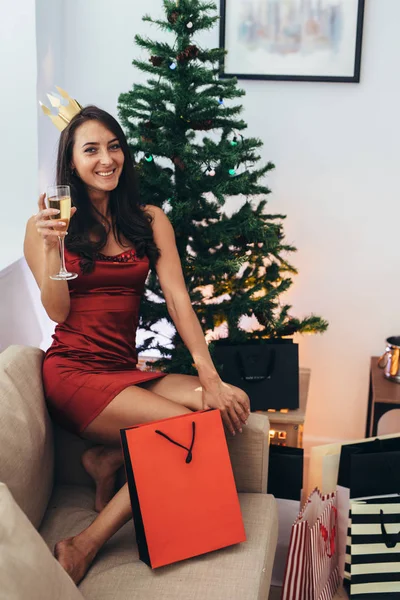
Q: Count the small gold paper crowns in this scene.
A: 1